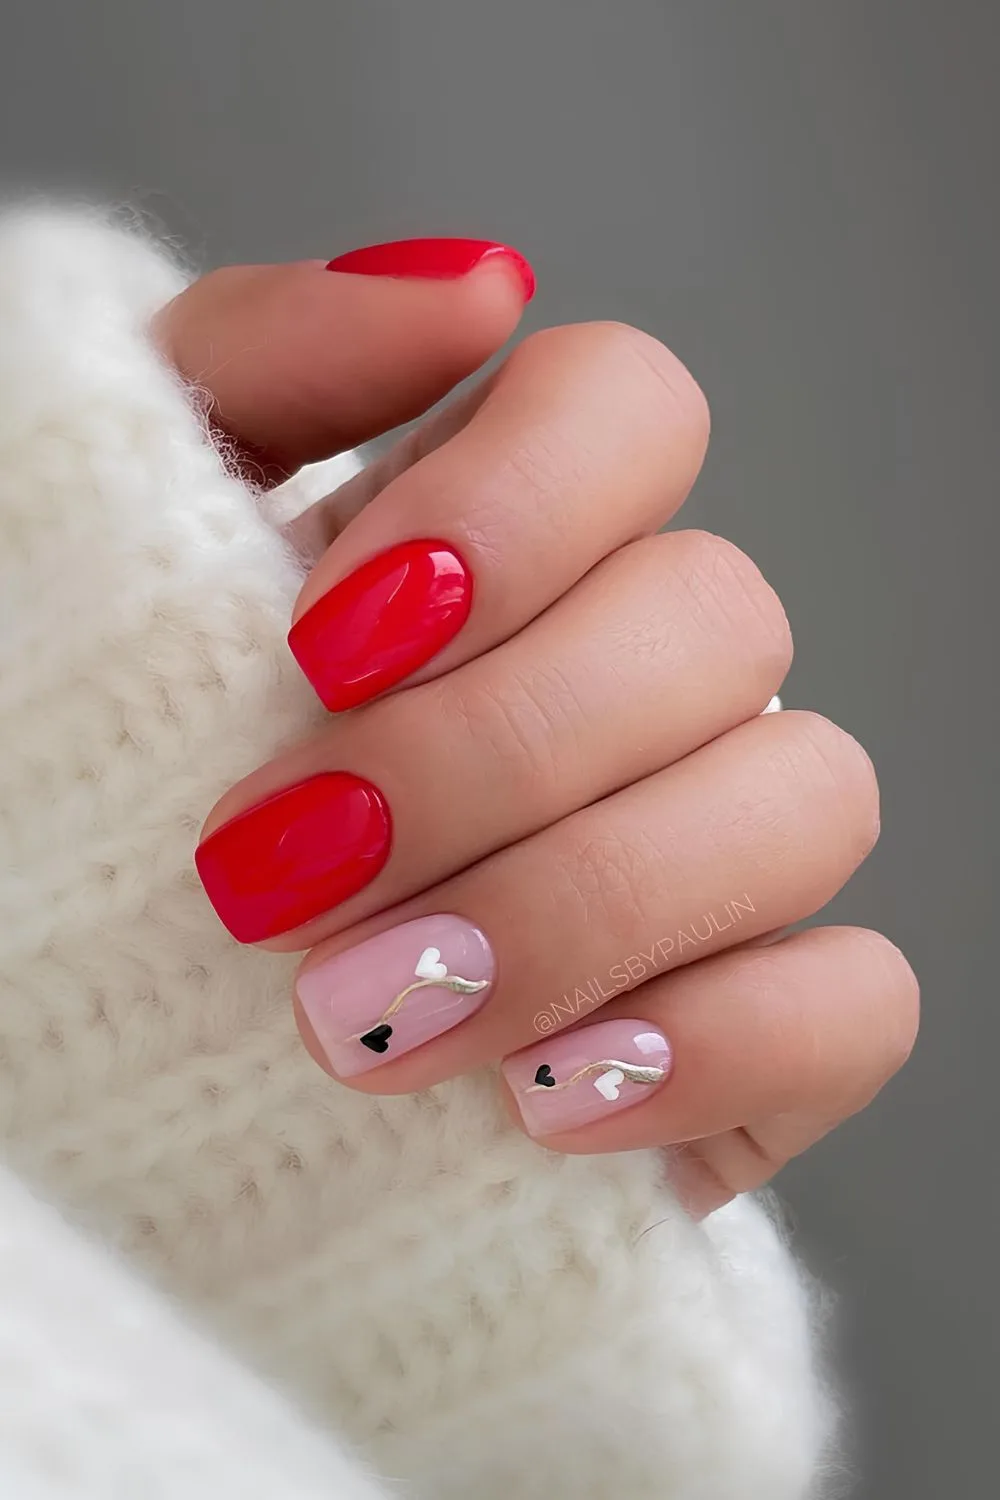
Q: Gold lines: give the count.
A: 2